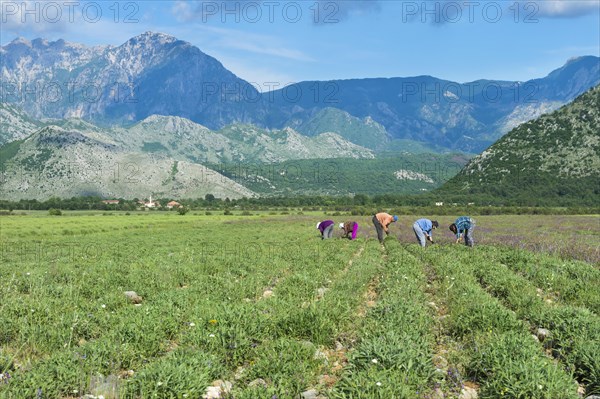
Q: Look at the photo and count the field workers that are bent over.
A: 5